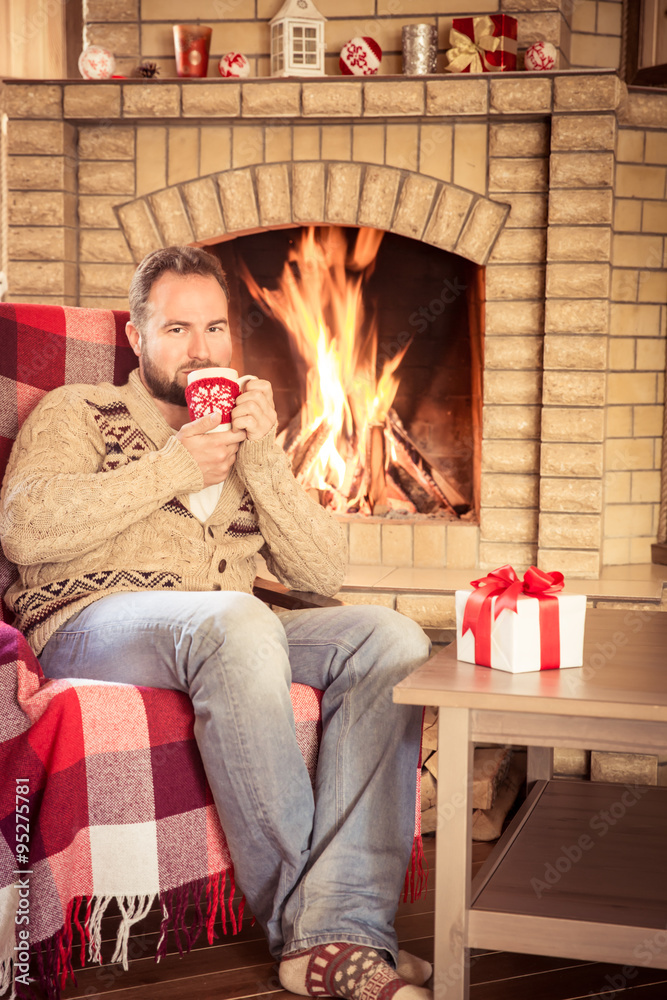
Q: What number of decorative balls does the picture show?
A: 4